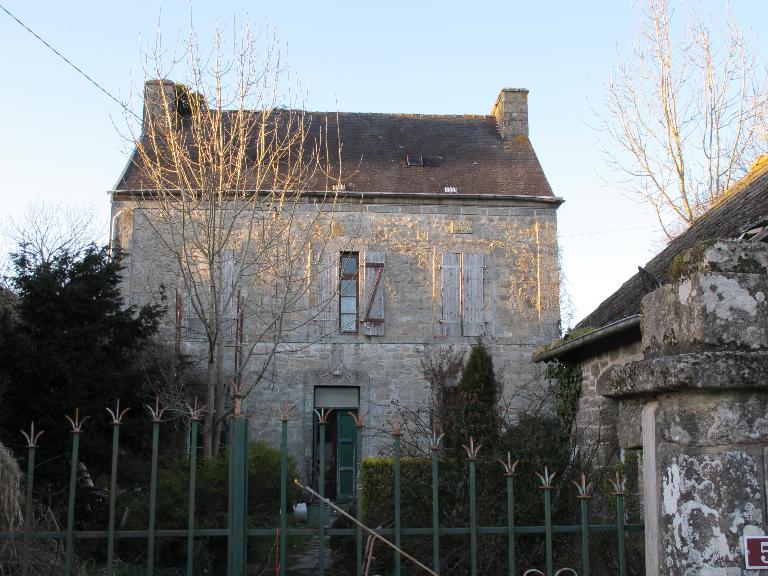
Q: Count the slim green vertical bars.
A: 15